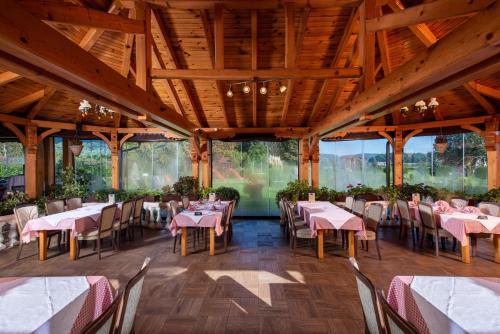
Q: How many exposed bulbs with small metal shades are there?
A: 4